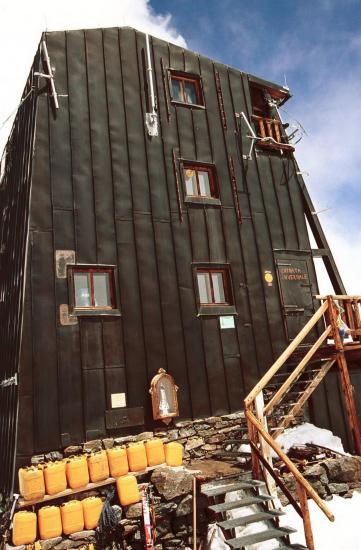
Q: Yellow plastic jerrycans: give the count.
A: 13